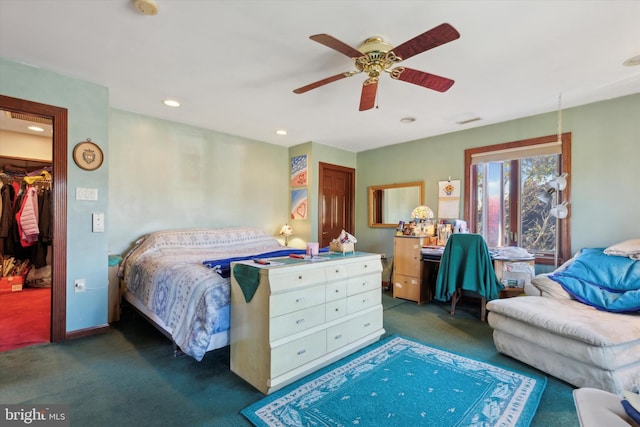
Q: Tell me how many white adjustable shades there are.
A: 3